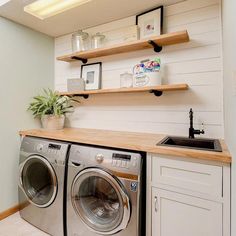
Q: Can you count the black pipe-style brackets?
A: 4